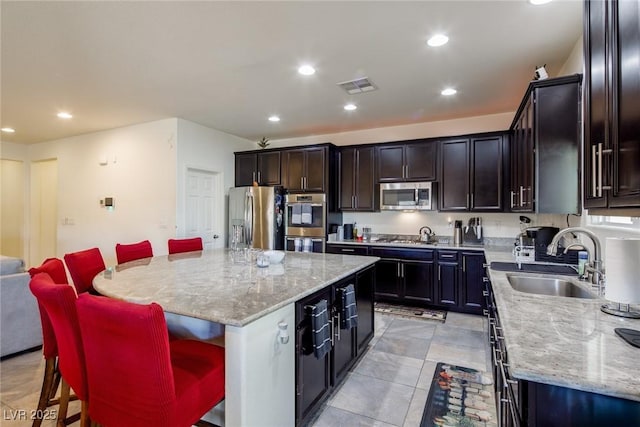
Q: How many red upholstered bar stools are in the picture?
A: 6